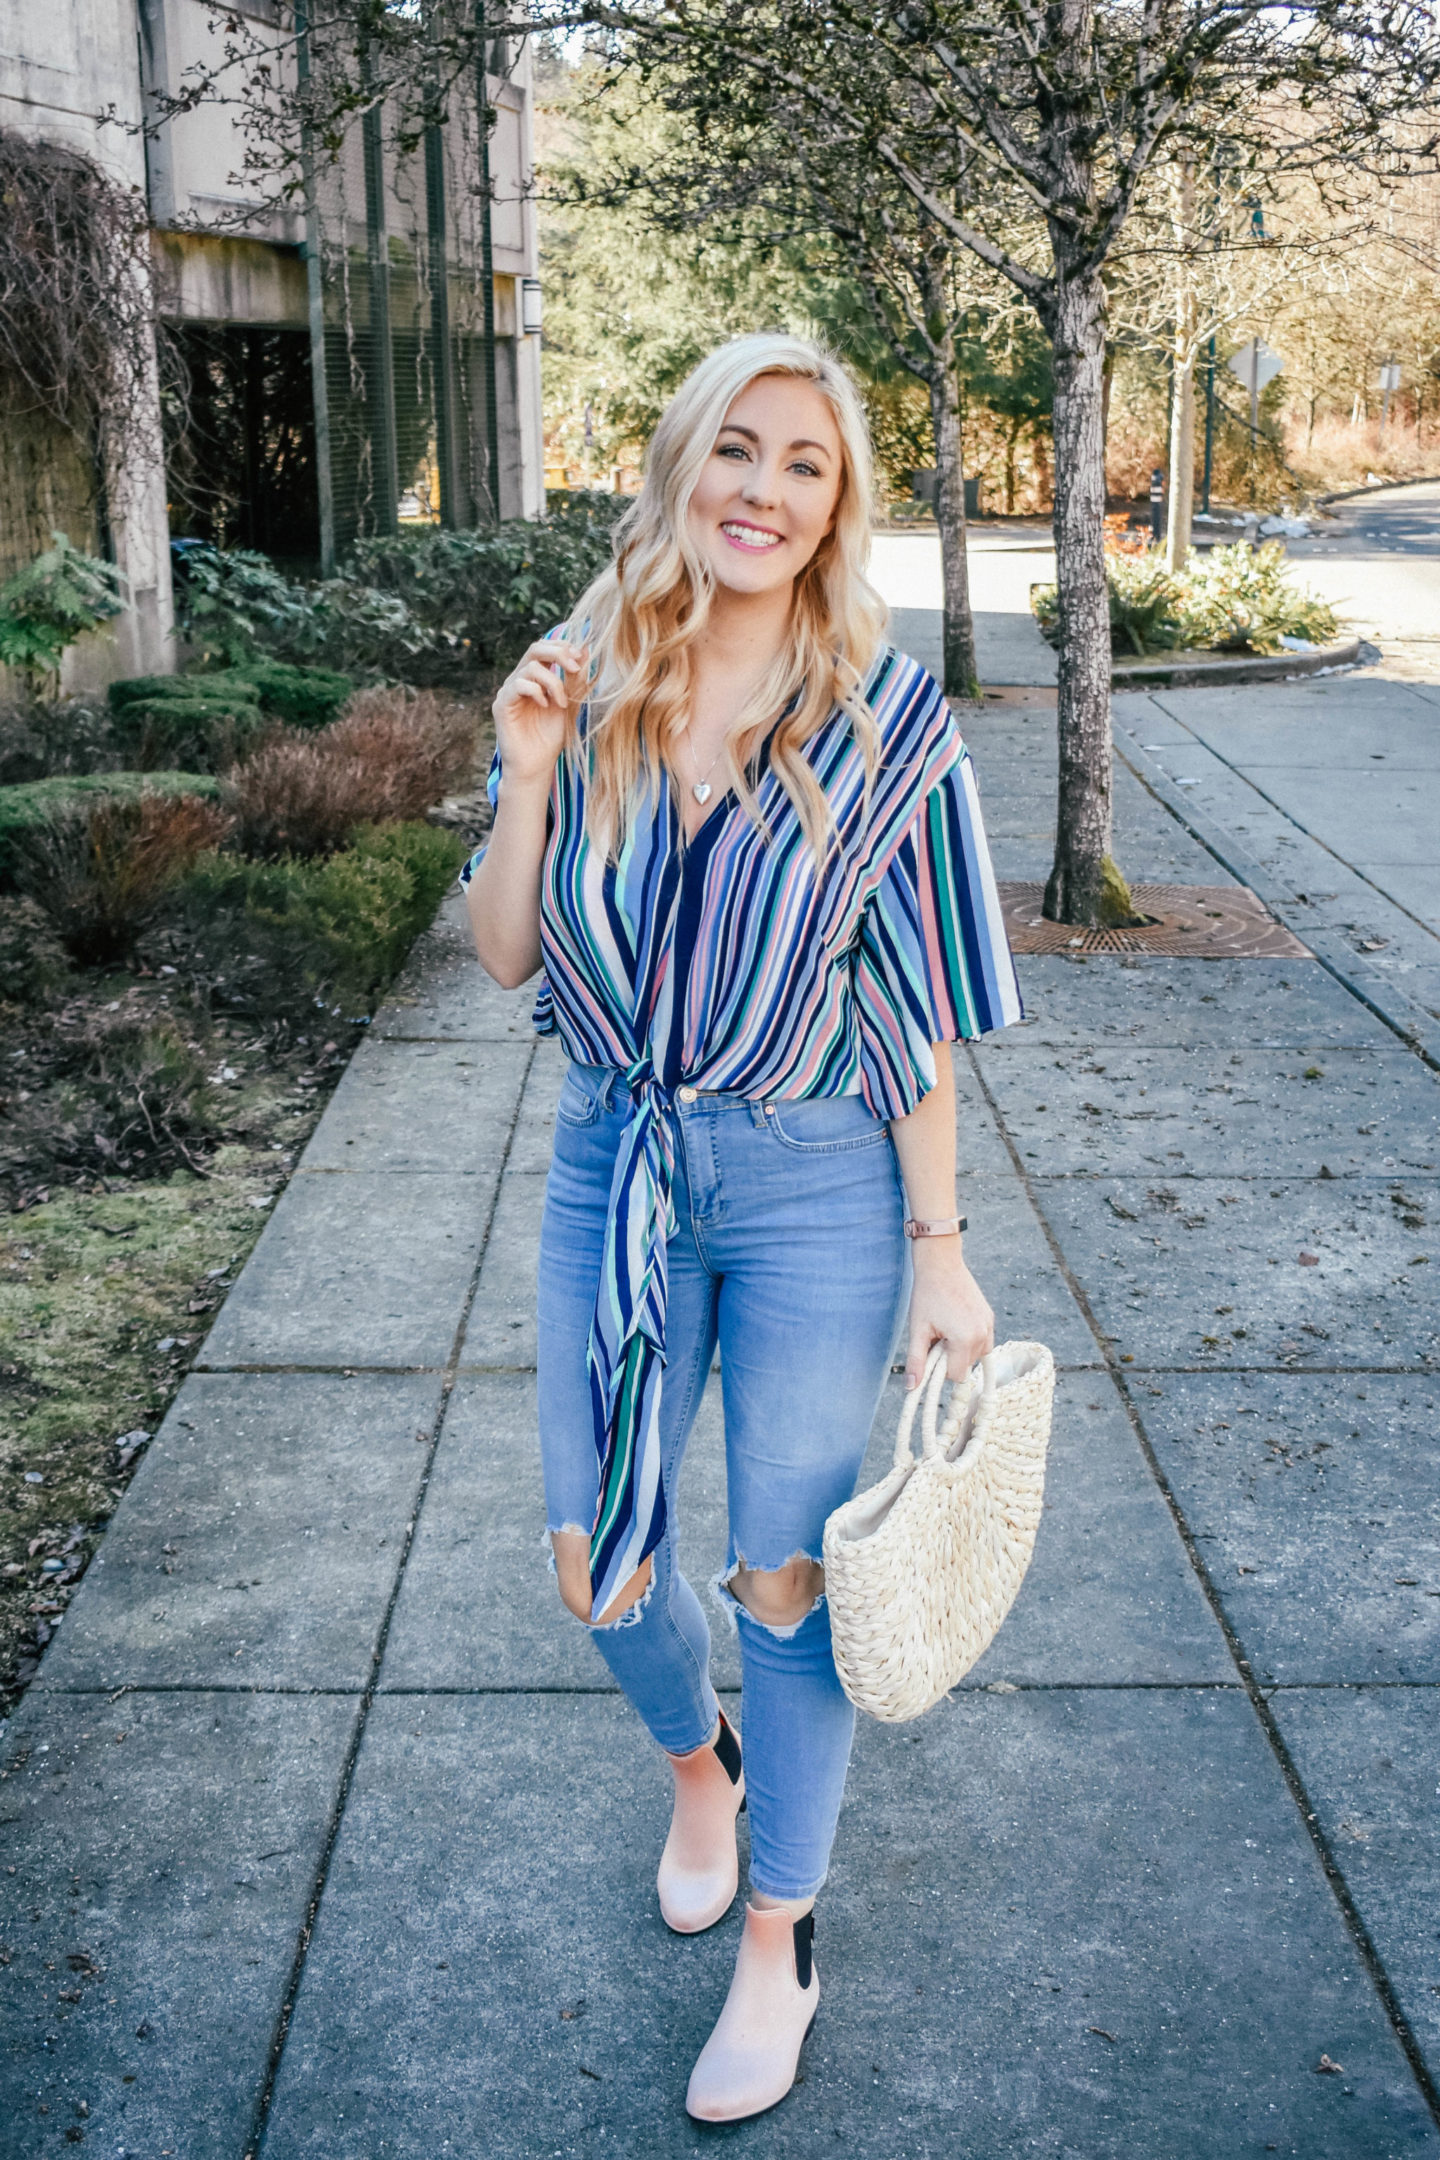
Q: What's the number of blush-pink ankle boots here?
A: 2